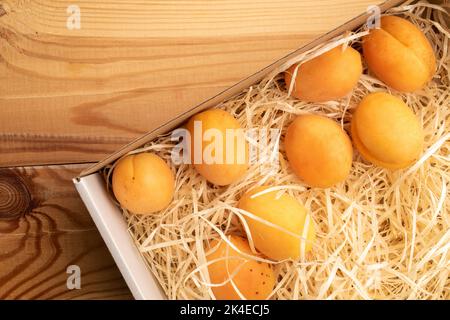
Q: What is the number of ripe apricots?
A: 8